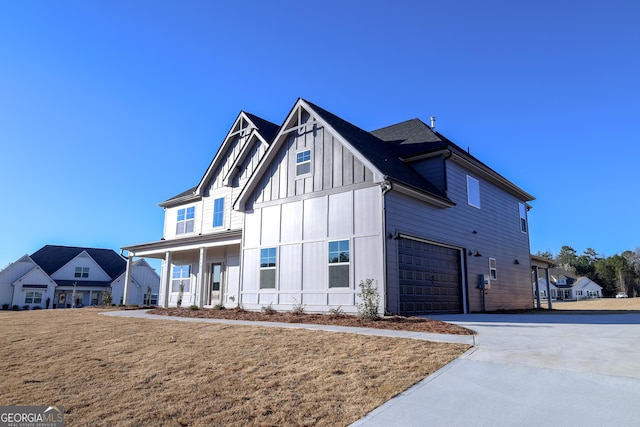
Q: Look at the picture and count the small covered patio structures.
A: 1